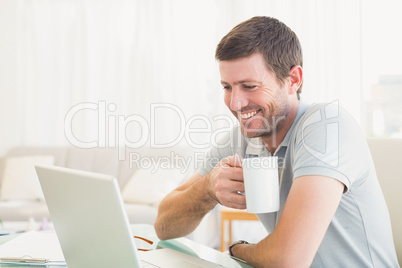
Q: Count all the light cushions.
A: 2